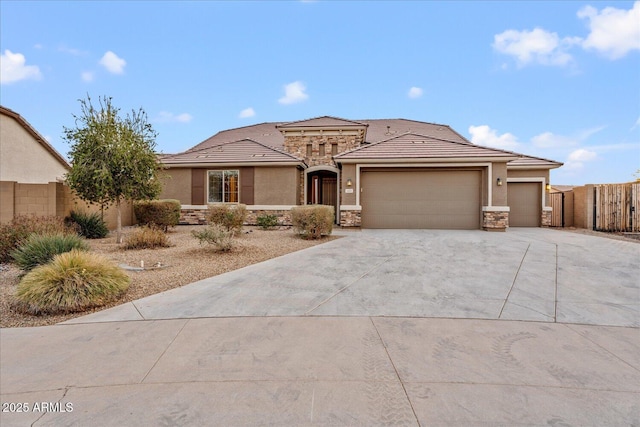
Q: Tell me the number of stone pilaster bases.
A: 3